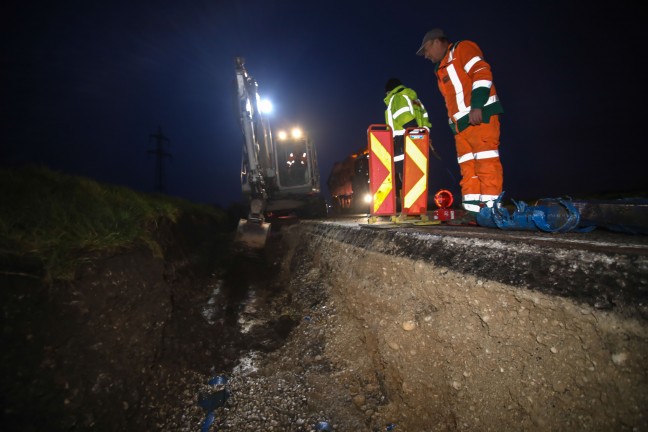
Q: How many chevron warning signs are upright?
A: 2